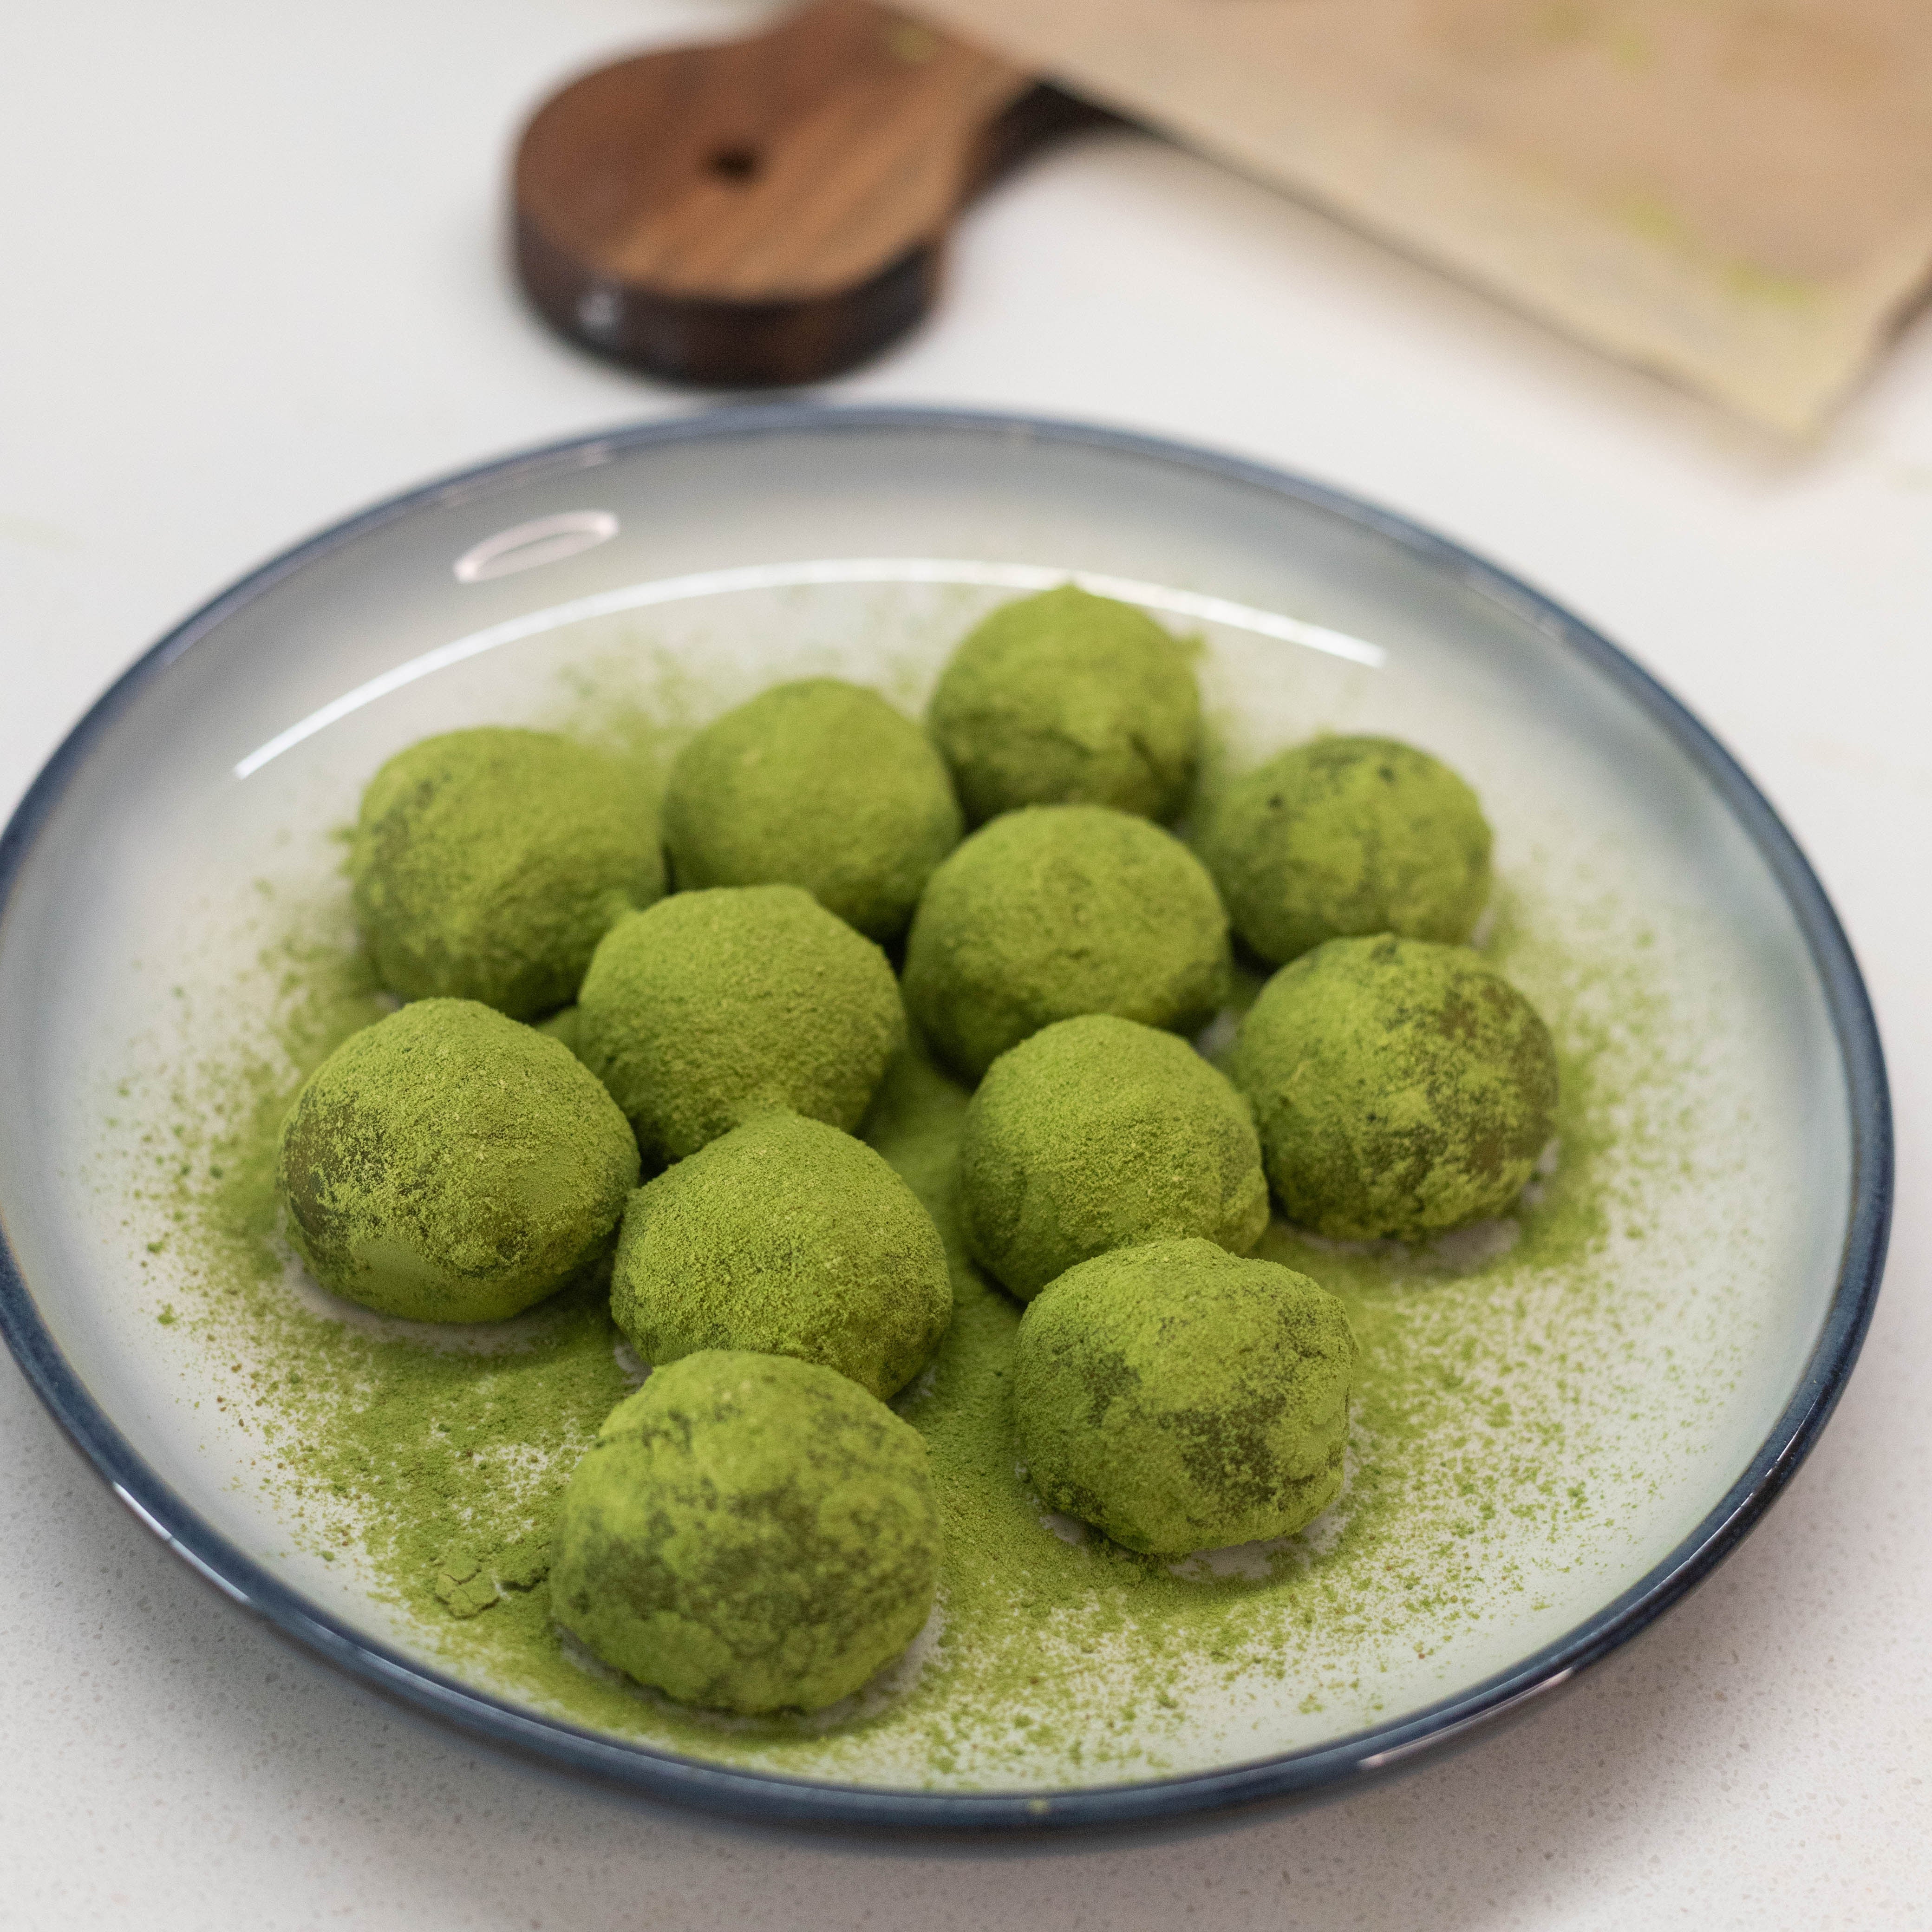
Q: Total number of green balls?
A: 12